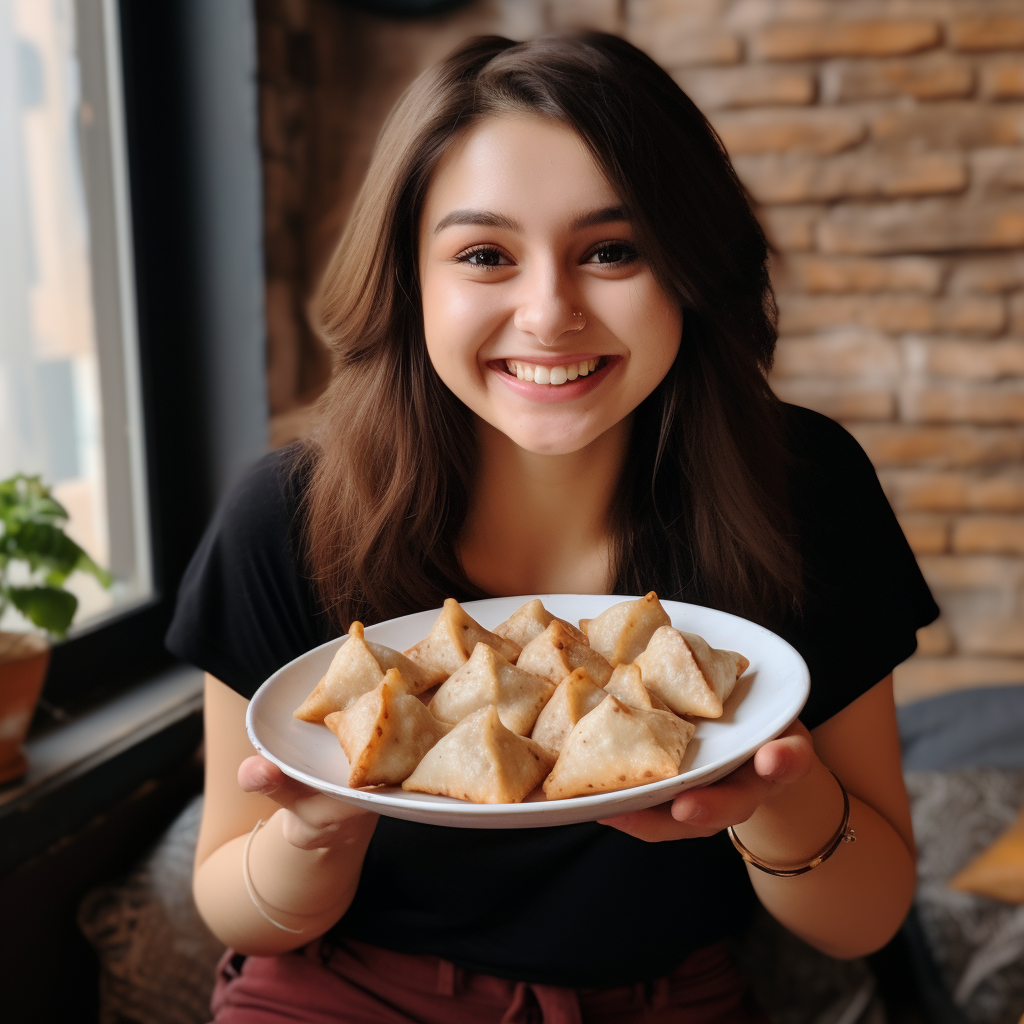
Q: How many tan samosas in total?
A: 12